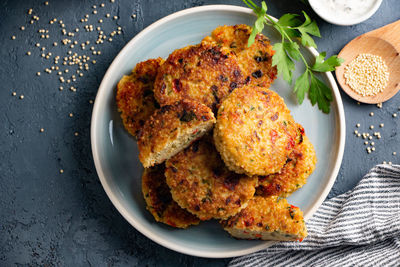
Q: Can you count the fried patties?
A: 9